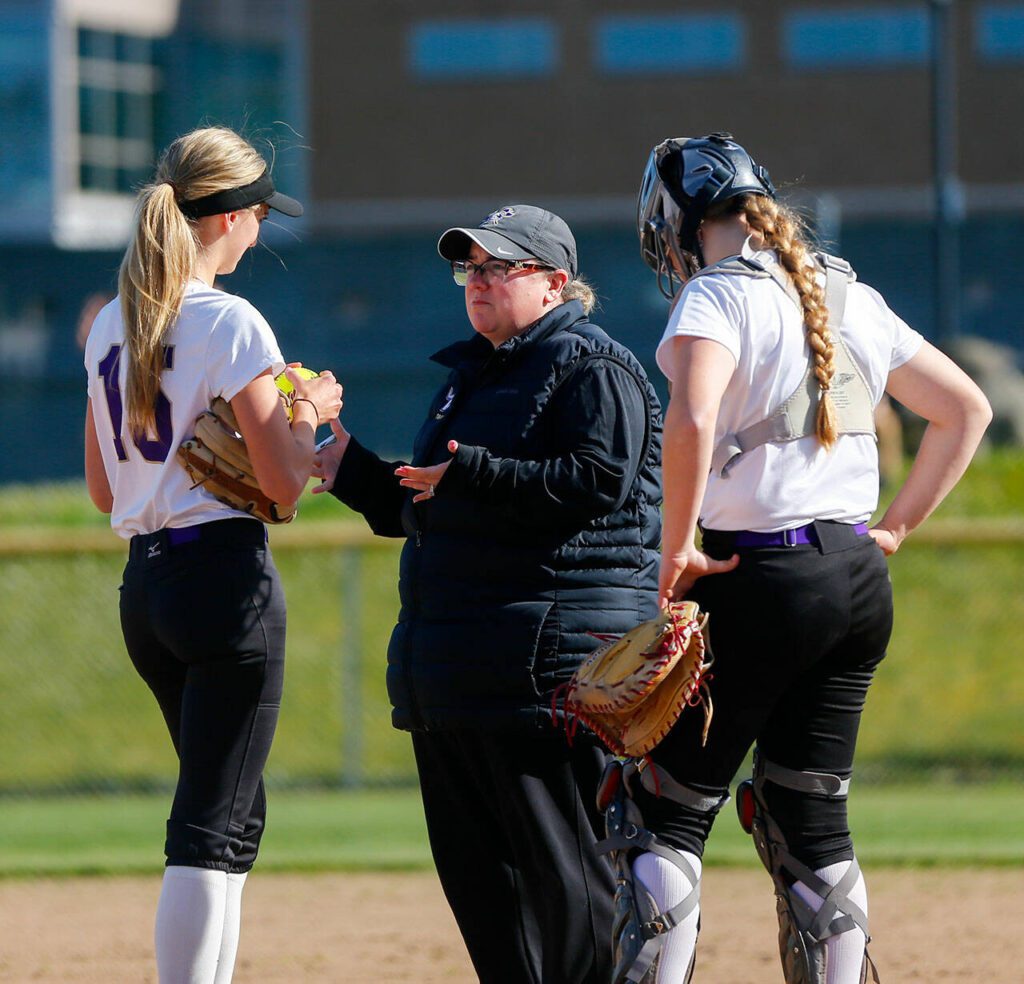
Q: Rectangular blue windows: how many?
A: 4